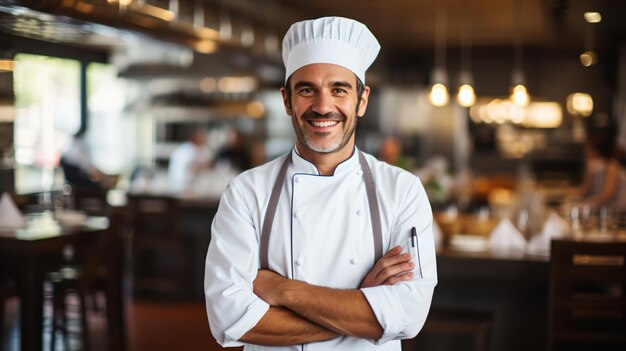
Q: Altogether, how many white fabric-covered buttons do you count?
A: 6